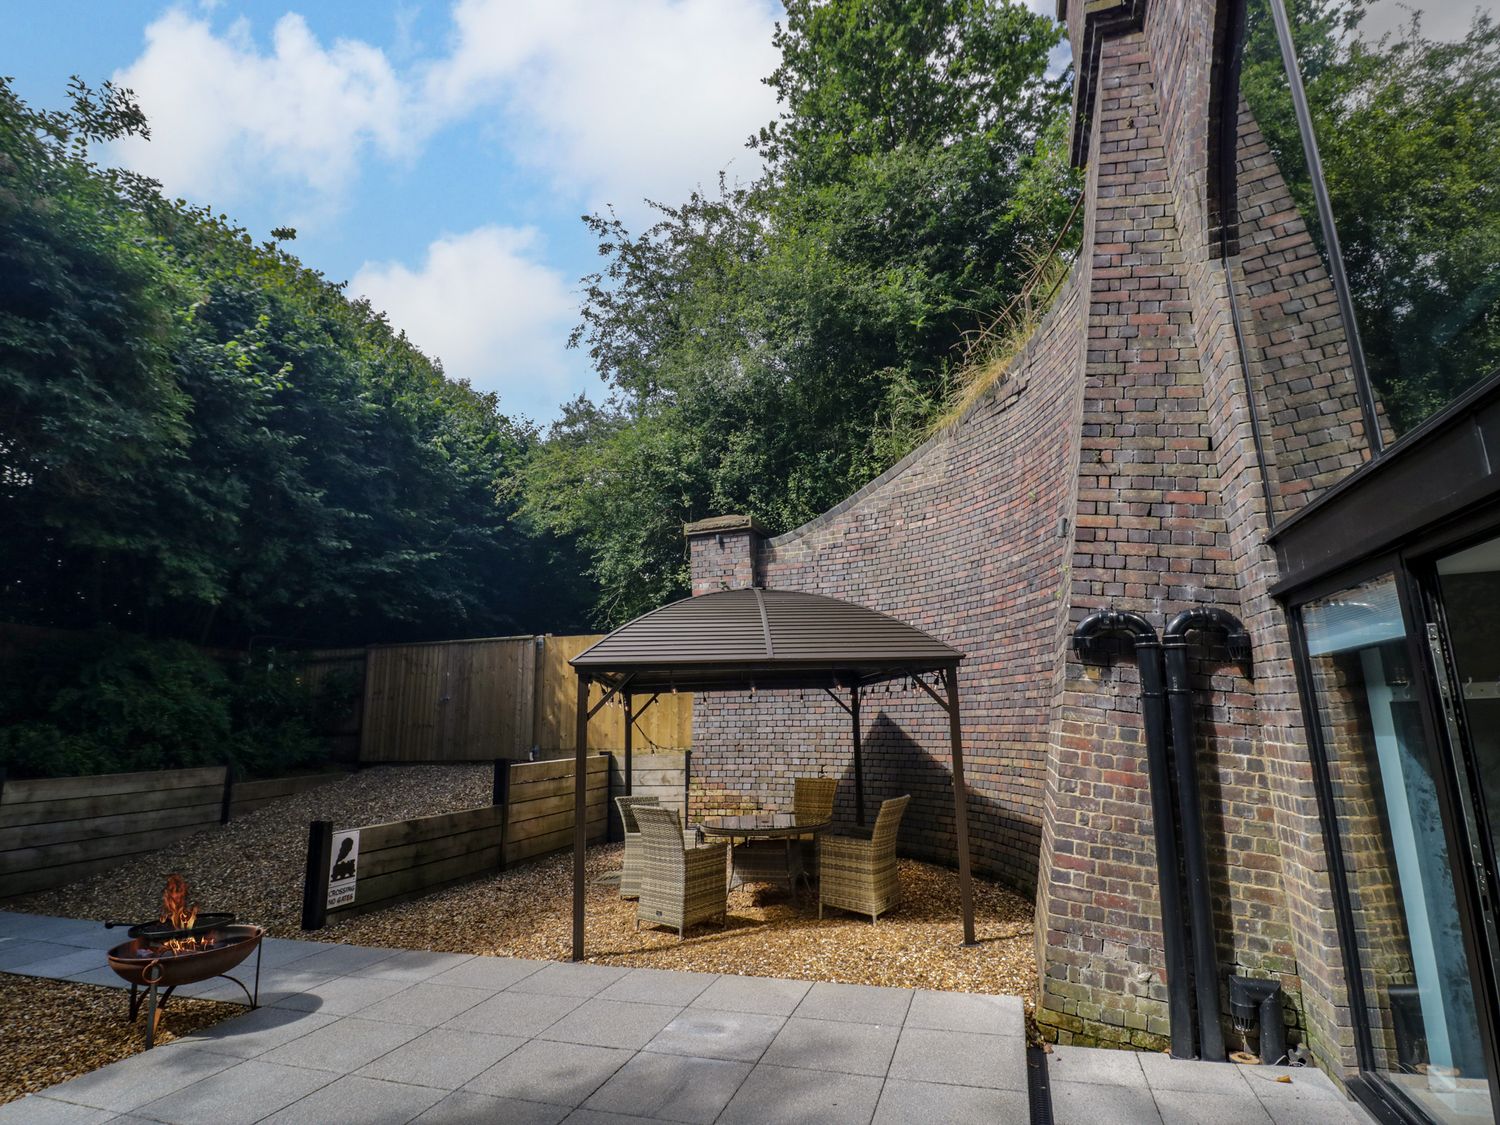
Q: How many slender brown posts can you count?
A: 4